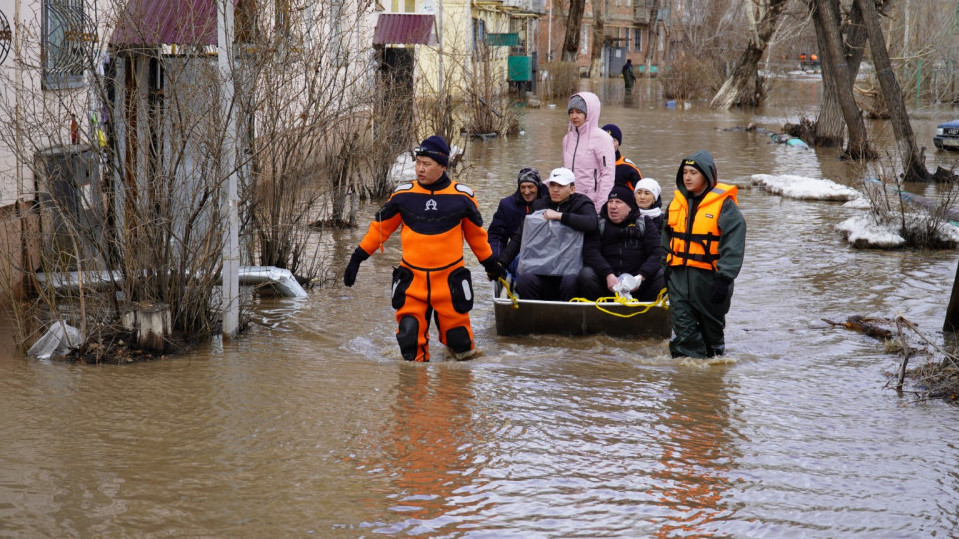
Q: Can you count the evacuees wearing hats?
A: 5